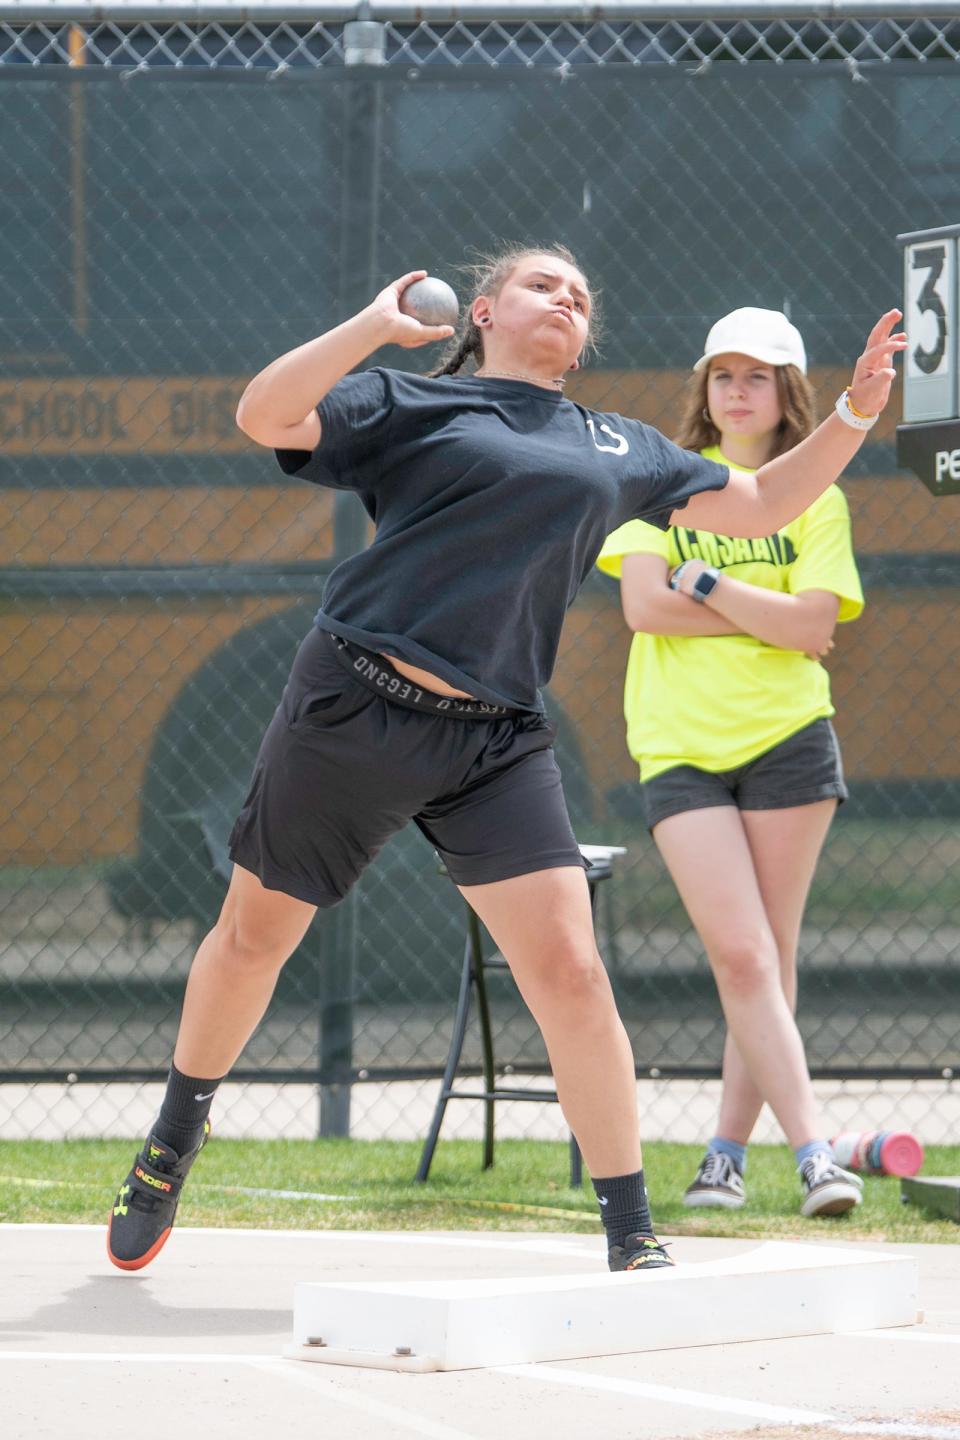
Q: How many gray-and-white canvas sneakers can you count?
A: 2